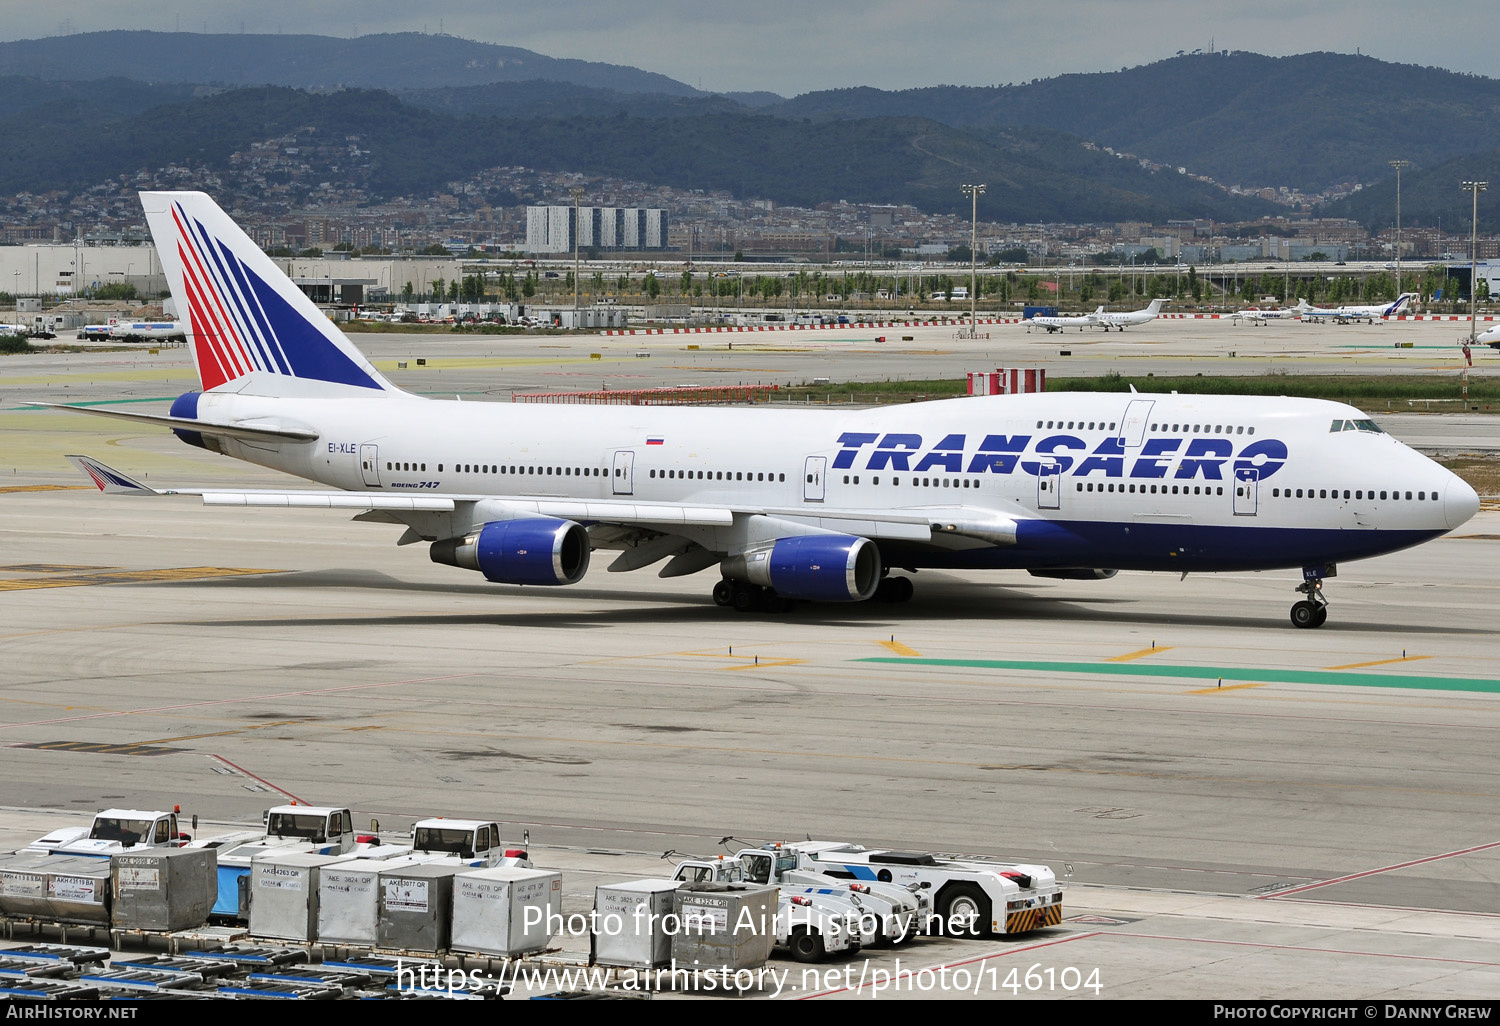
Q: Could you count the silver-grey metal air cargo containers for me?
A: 9